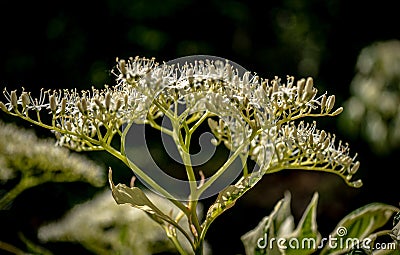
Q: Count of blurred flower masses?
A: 3